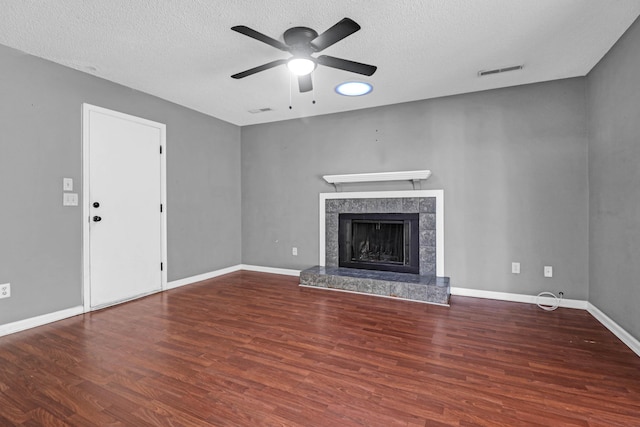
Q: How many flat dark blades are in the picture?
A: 5